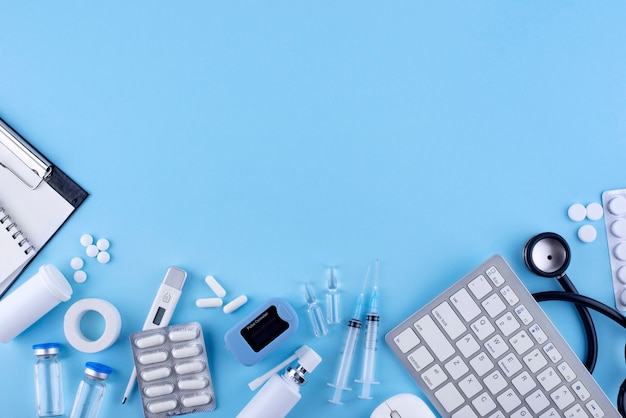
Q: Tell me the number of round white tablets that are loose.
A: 9